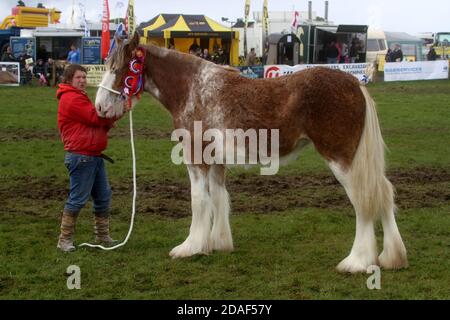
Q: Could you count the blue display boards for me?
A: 2